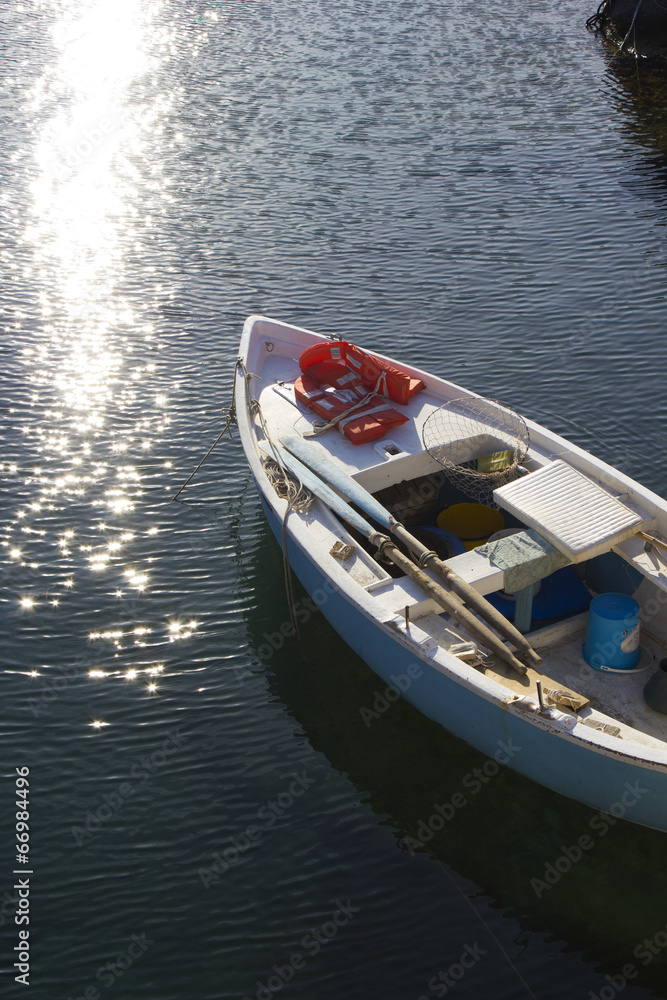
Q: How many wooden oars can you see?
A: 2